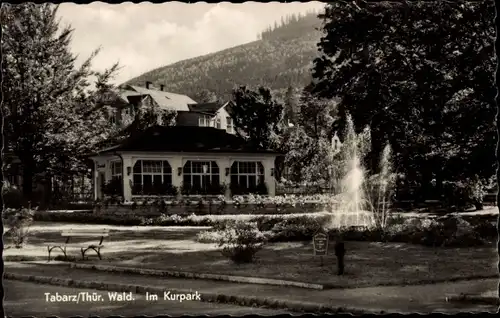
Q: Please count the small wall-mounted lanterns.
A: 4